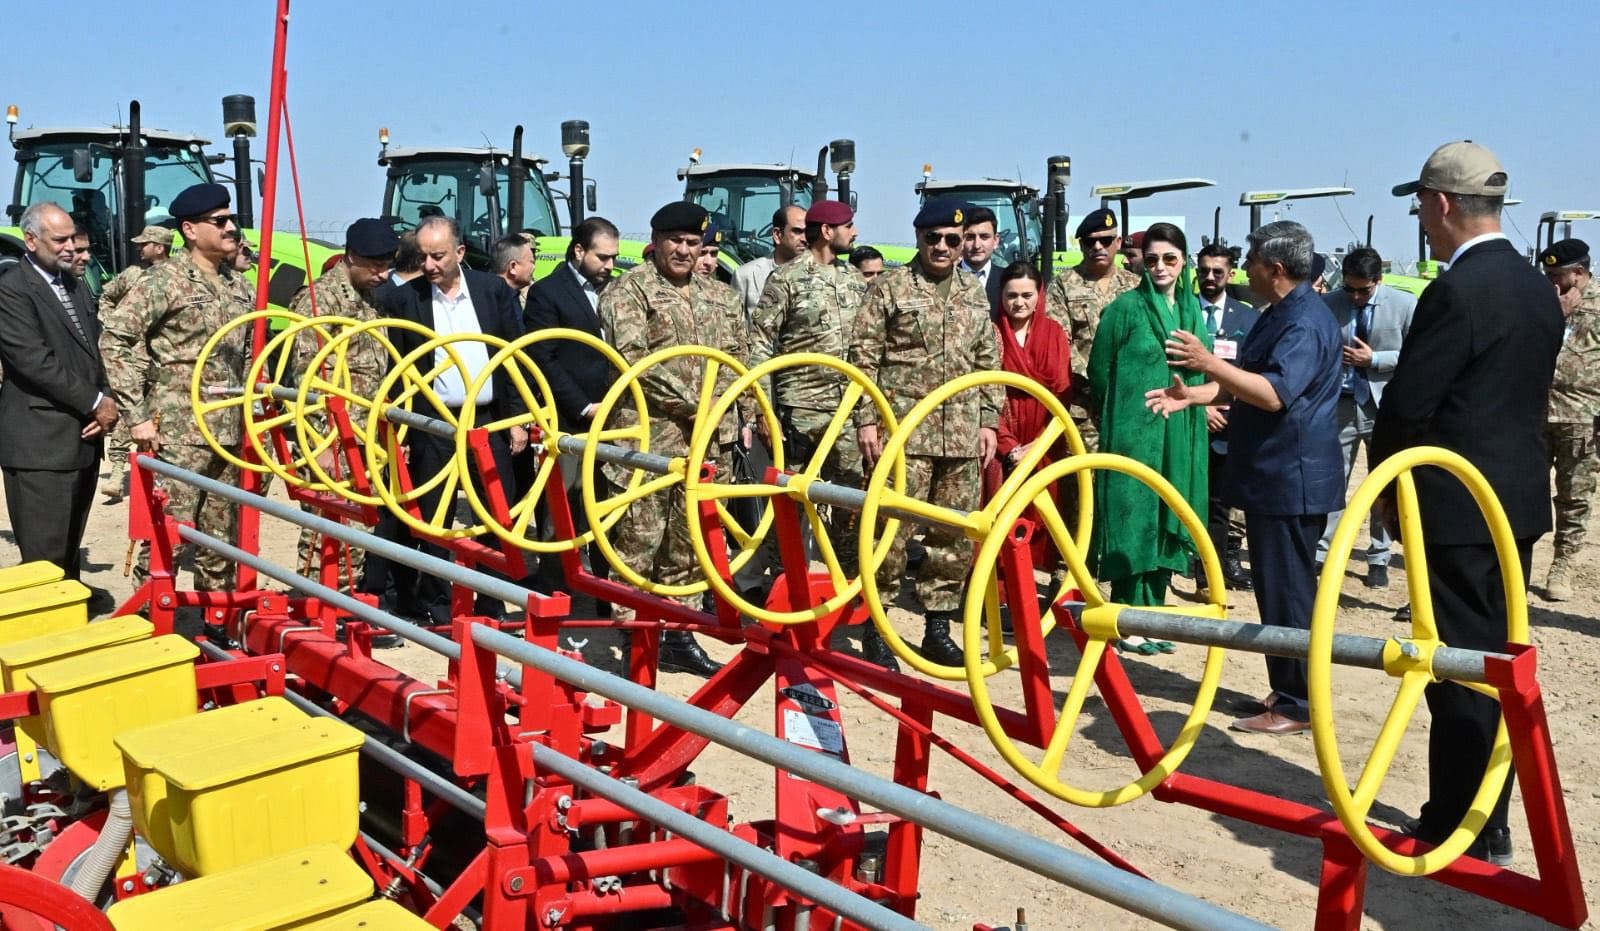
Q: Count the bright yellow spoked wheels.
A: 10